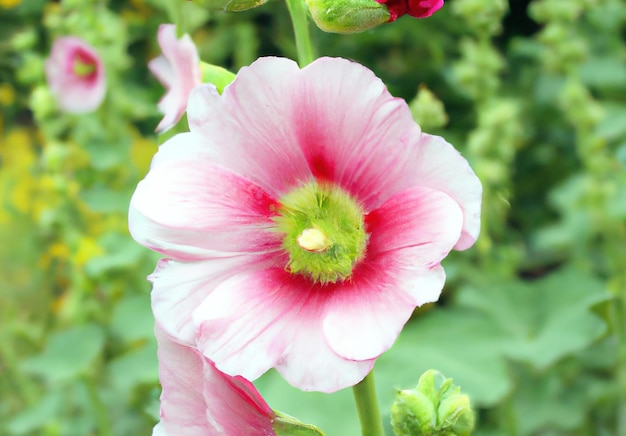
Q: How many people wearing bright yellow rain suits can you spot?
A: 0